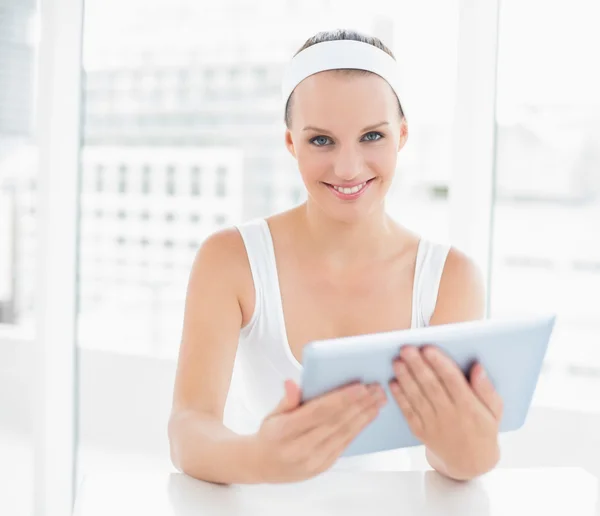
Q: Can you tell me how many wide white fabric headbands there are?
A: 1